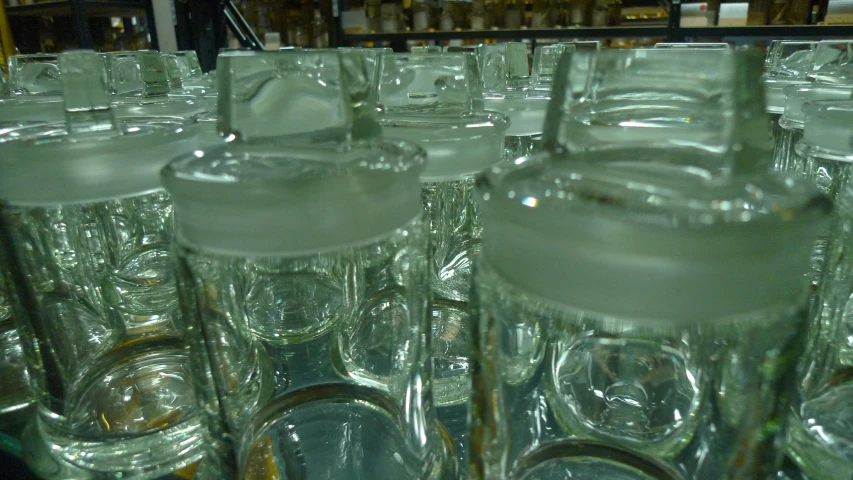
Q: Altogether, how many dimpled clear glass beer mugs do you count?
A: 0